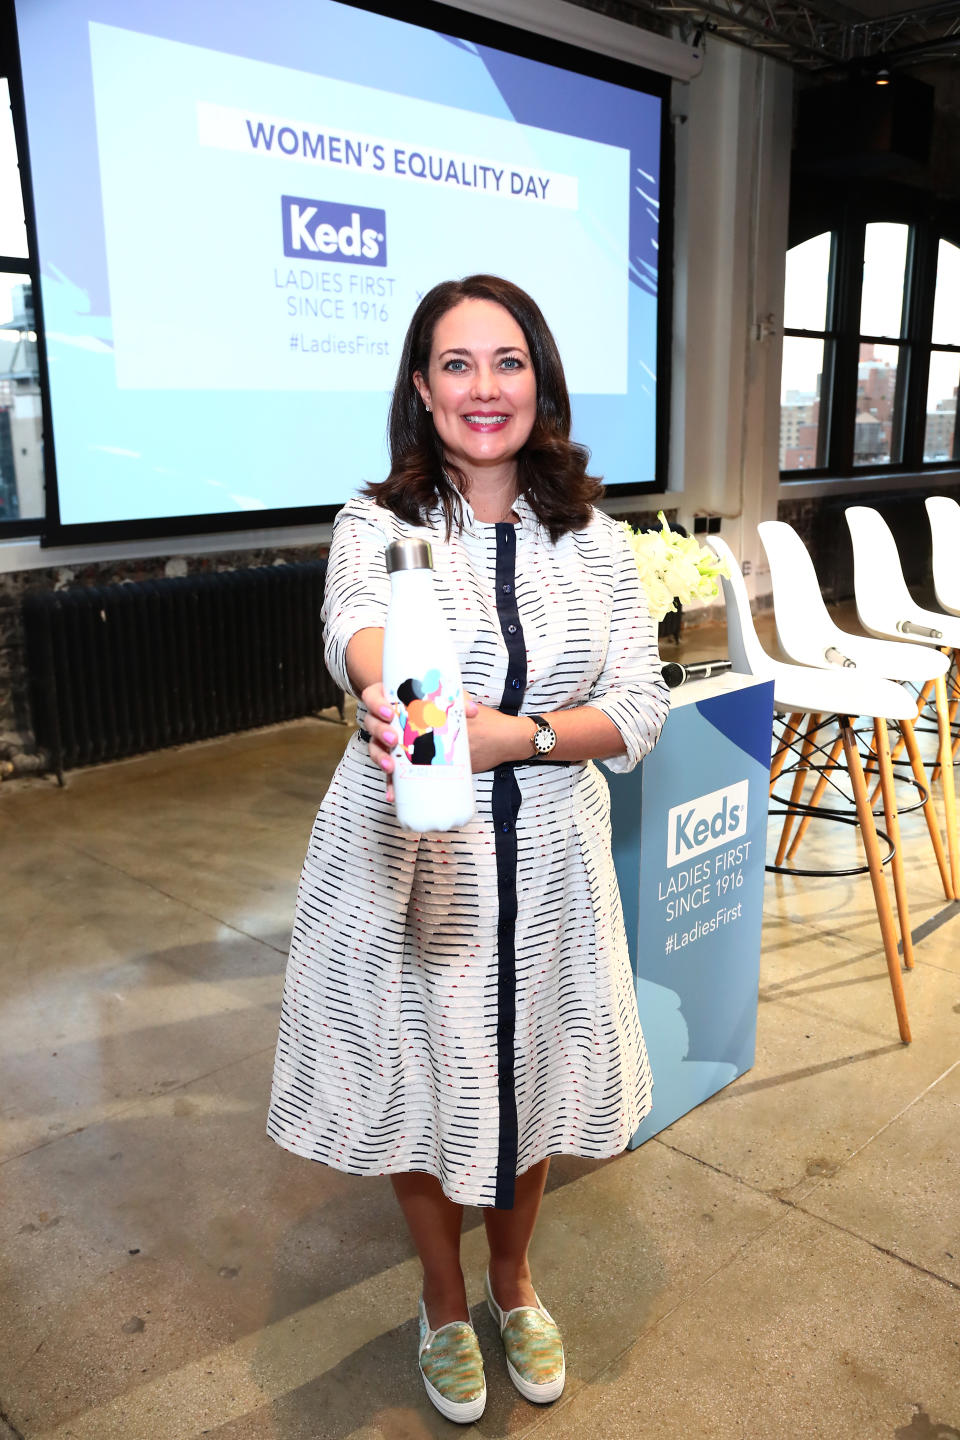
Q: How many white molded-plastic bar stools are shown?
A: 4